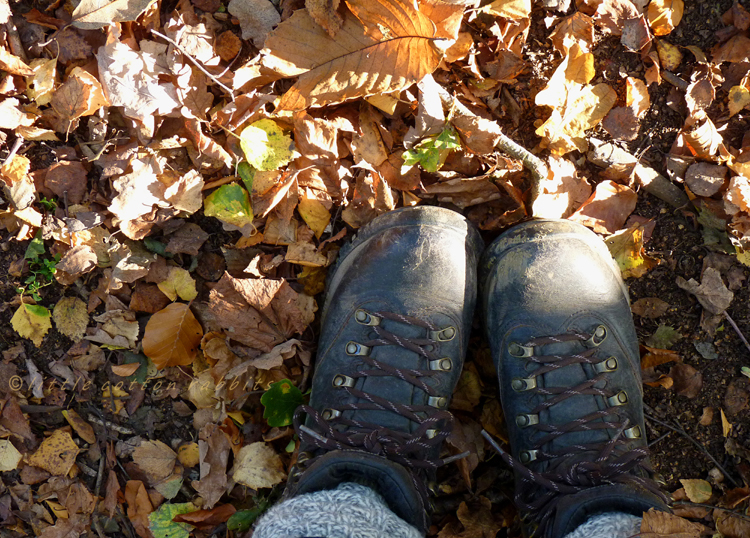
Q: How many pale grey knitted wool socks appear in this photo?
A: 2